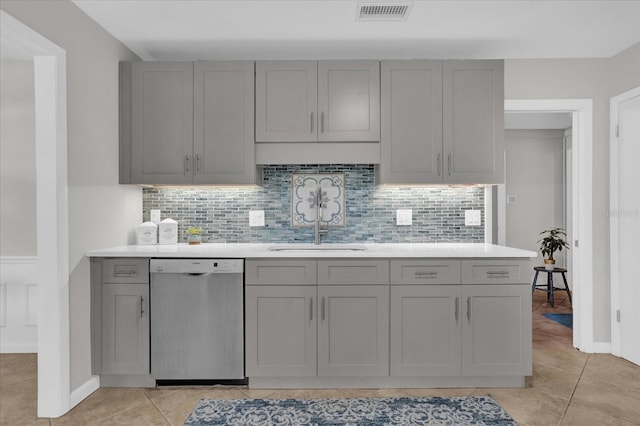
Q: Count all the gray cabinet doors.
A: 11